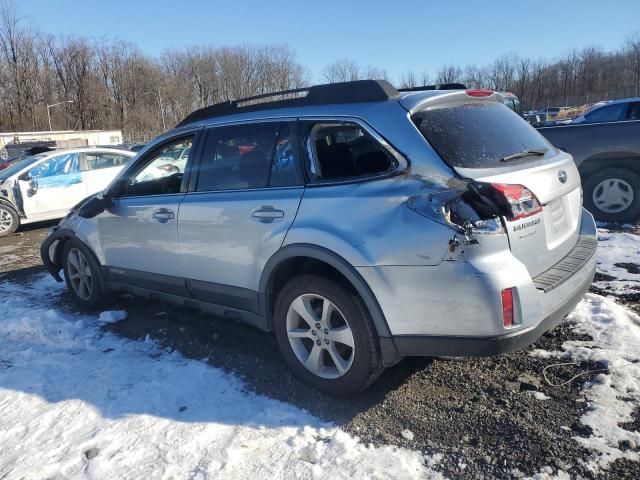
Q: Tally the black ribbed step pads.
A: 1